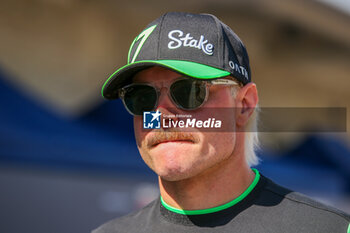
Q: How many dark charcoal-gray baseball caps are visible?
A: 1